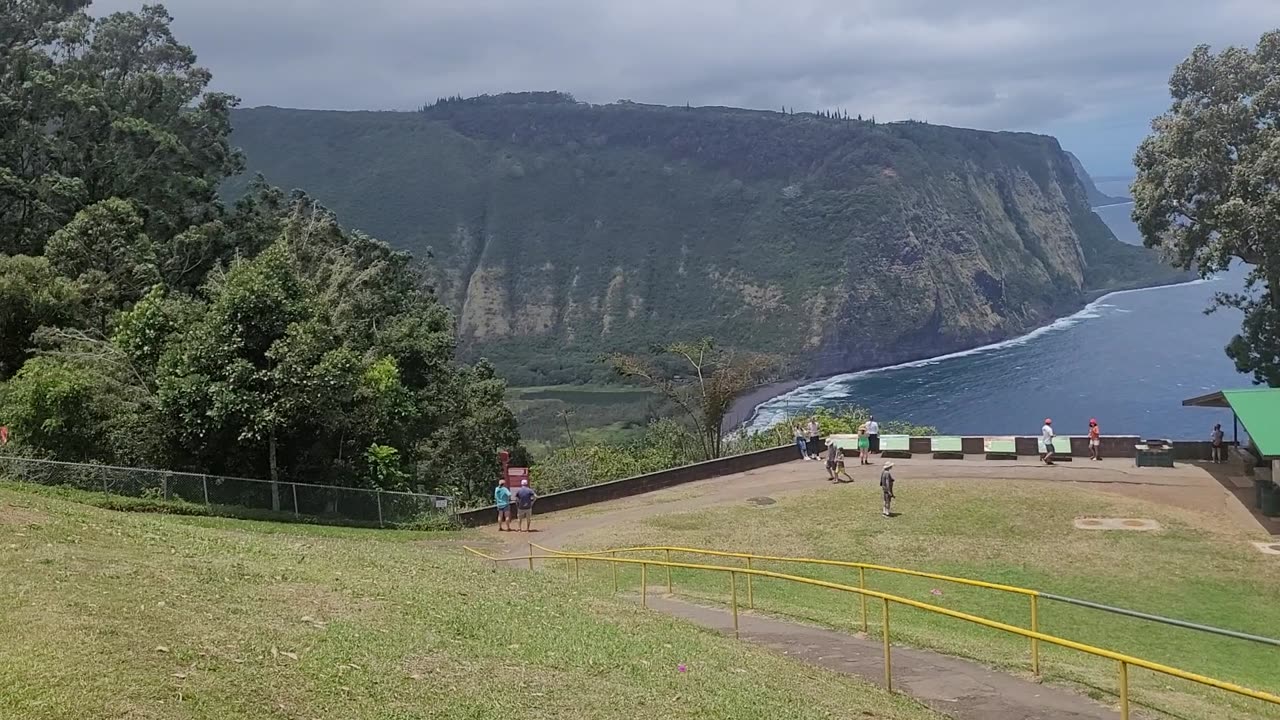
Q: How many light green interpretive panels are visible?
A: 5